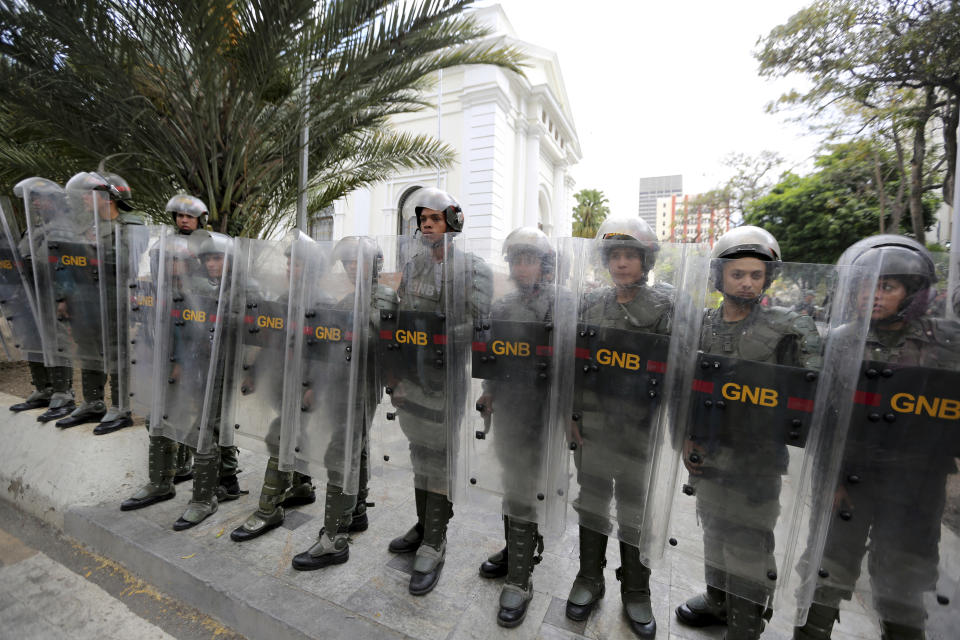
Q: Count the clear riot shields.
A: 11